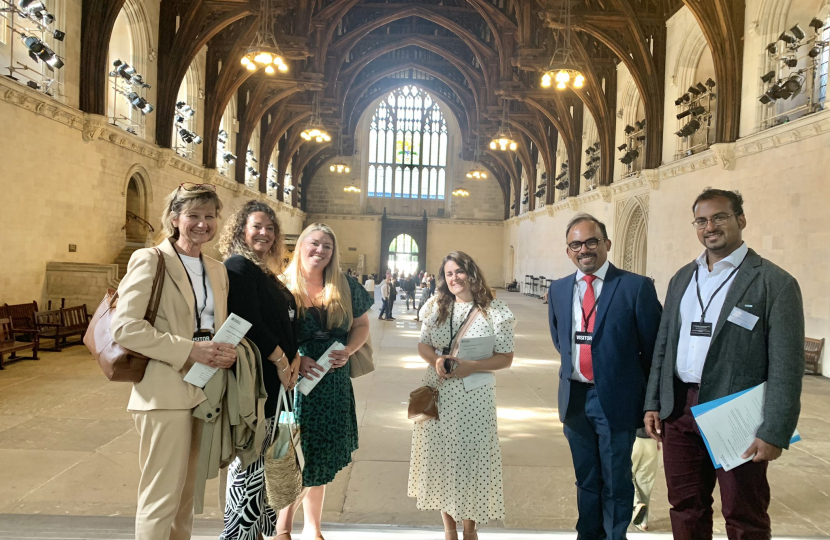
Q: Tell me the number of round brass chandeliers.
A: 8